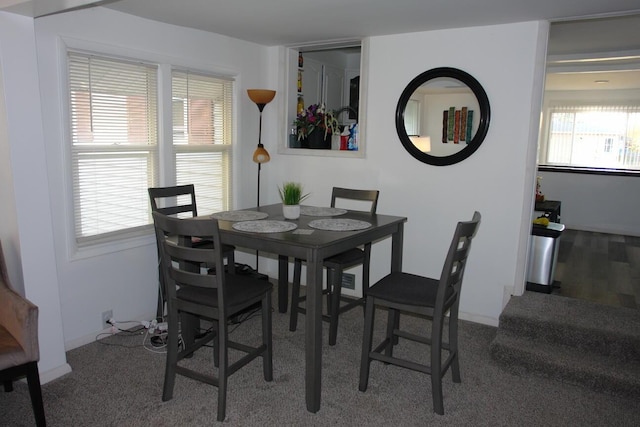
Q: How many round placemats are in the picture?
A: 4